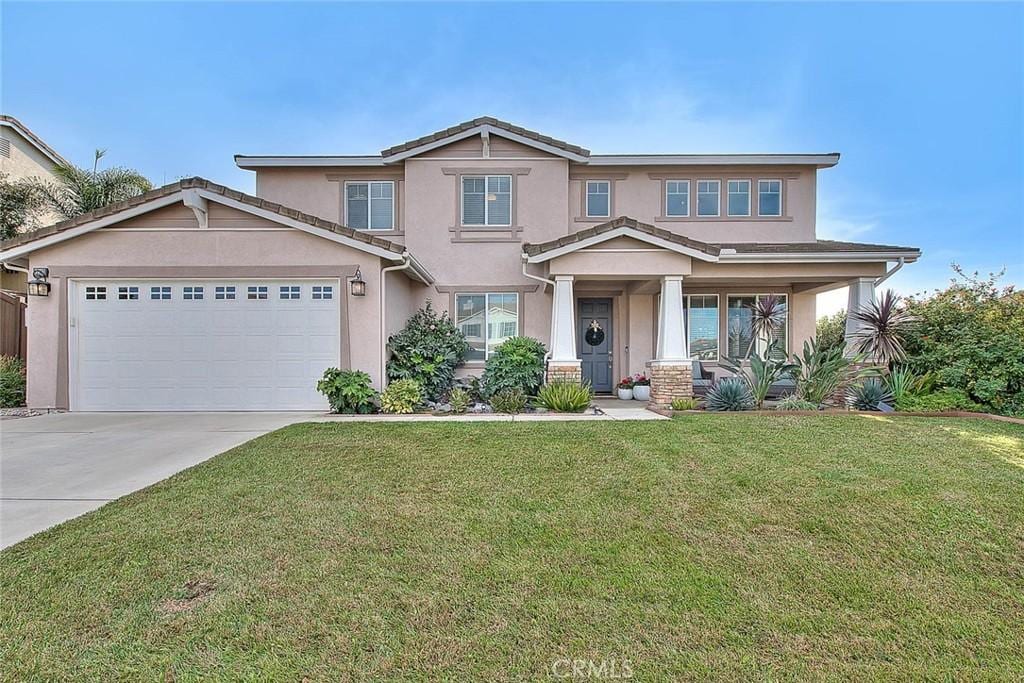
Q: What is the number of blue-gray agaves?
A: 2